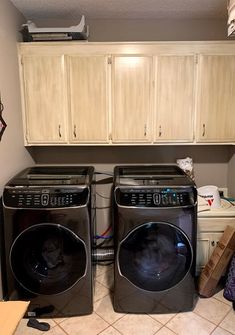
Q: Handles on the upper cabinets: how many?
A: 5